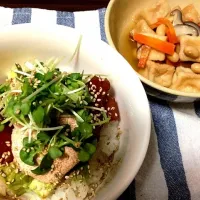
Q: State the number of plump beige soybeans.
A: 4